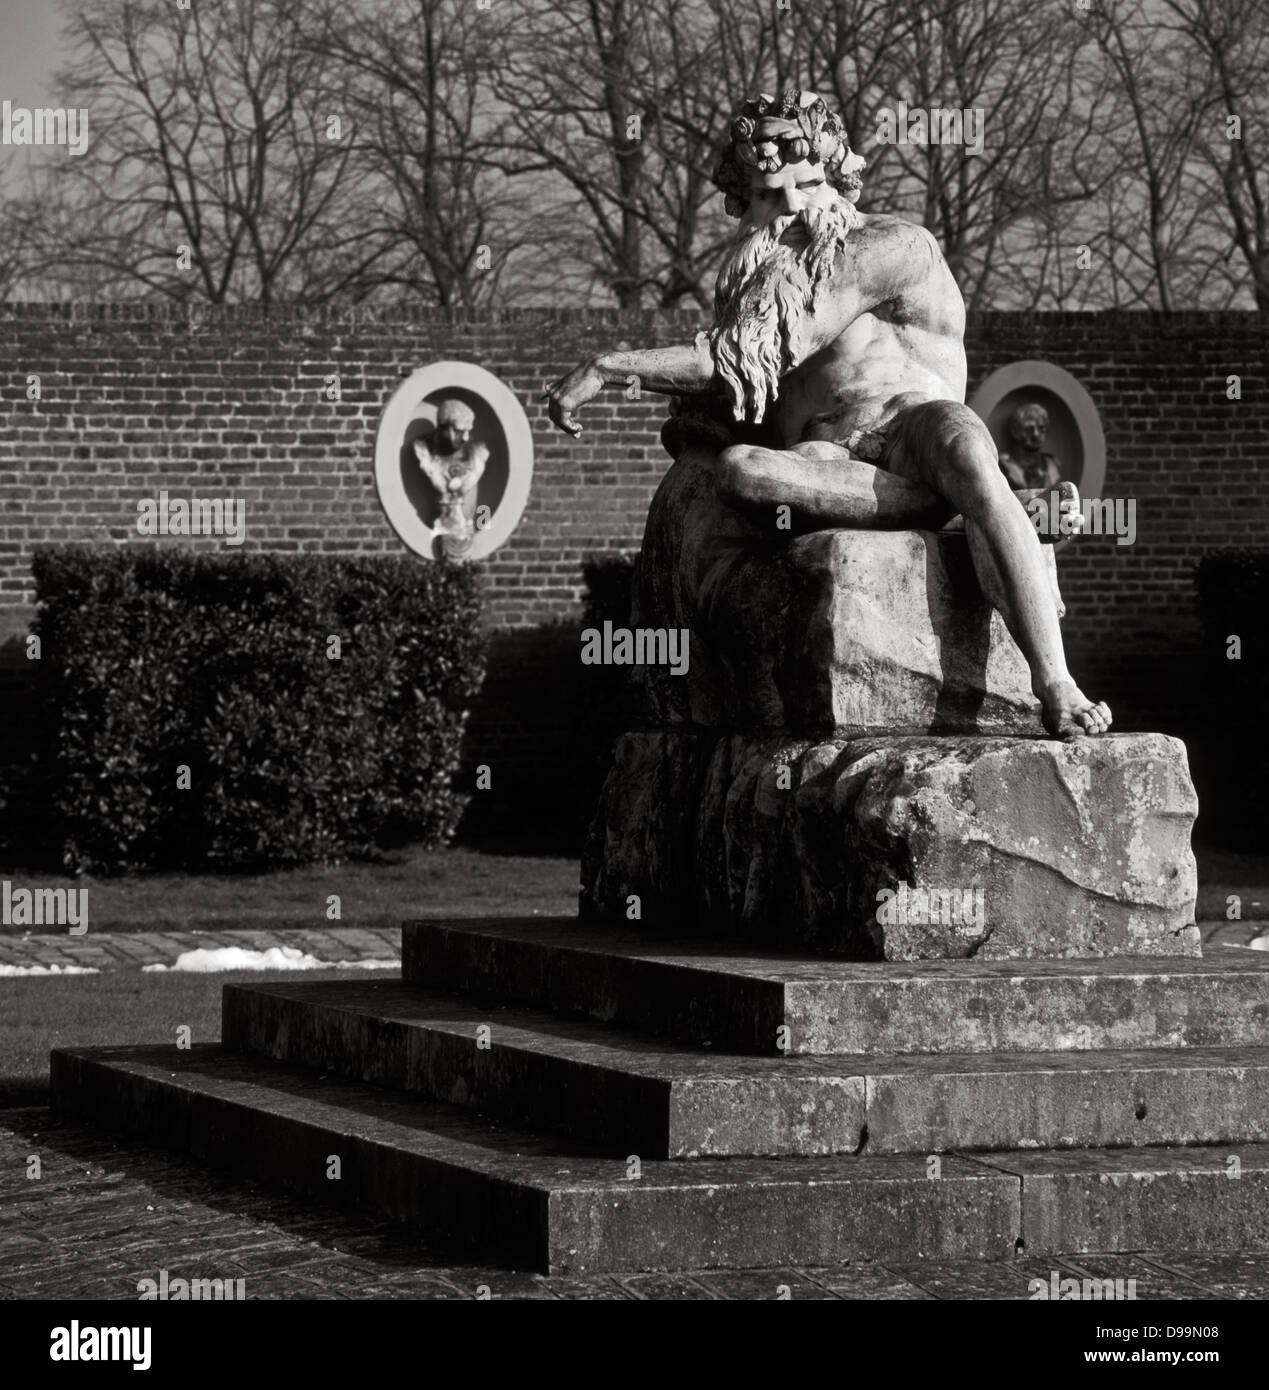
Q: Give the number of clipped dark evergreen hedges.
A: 3